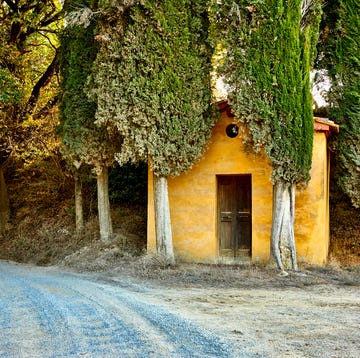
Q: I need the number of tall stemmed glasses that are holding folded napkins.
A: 0